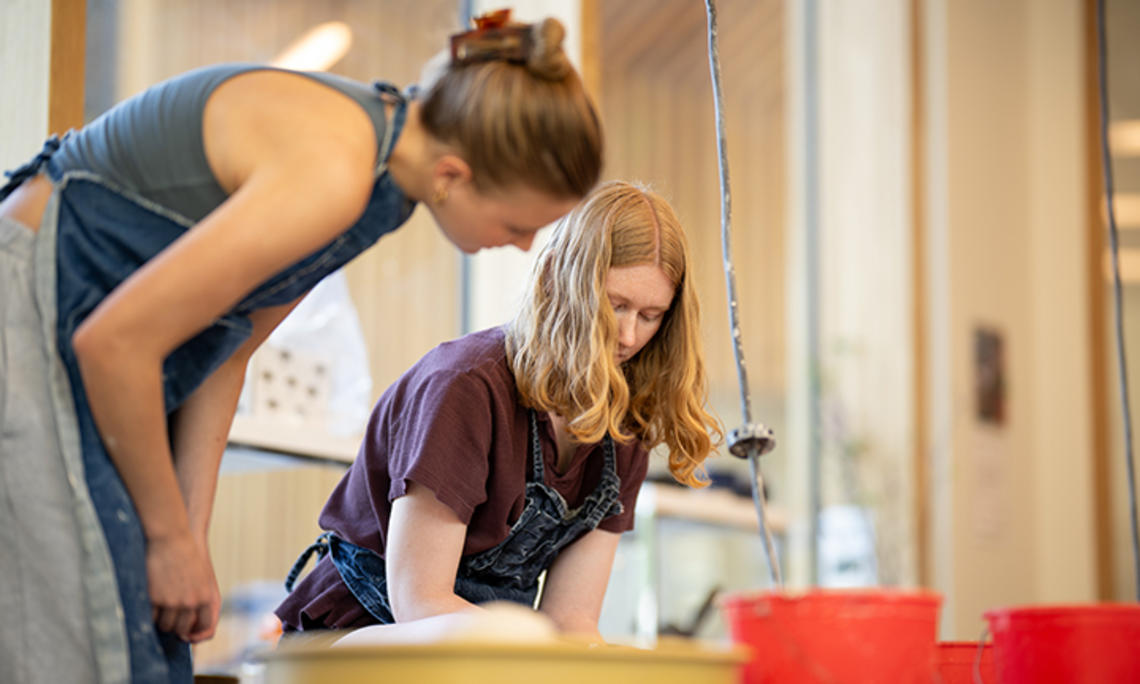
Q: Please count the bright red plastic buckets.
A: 3